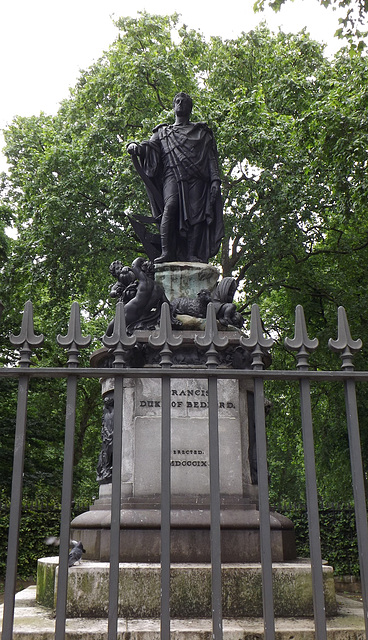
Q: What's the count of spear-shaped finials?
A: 8